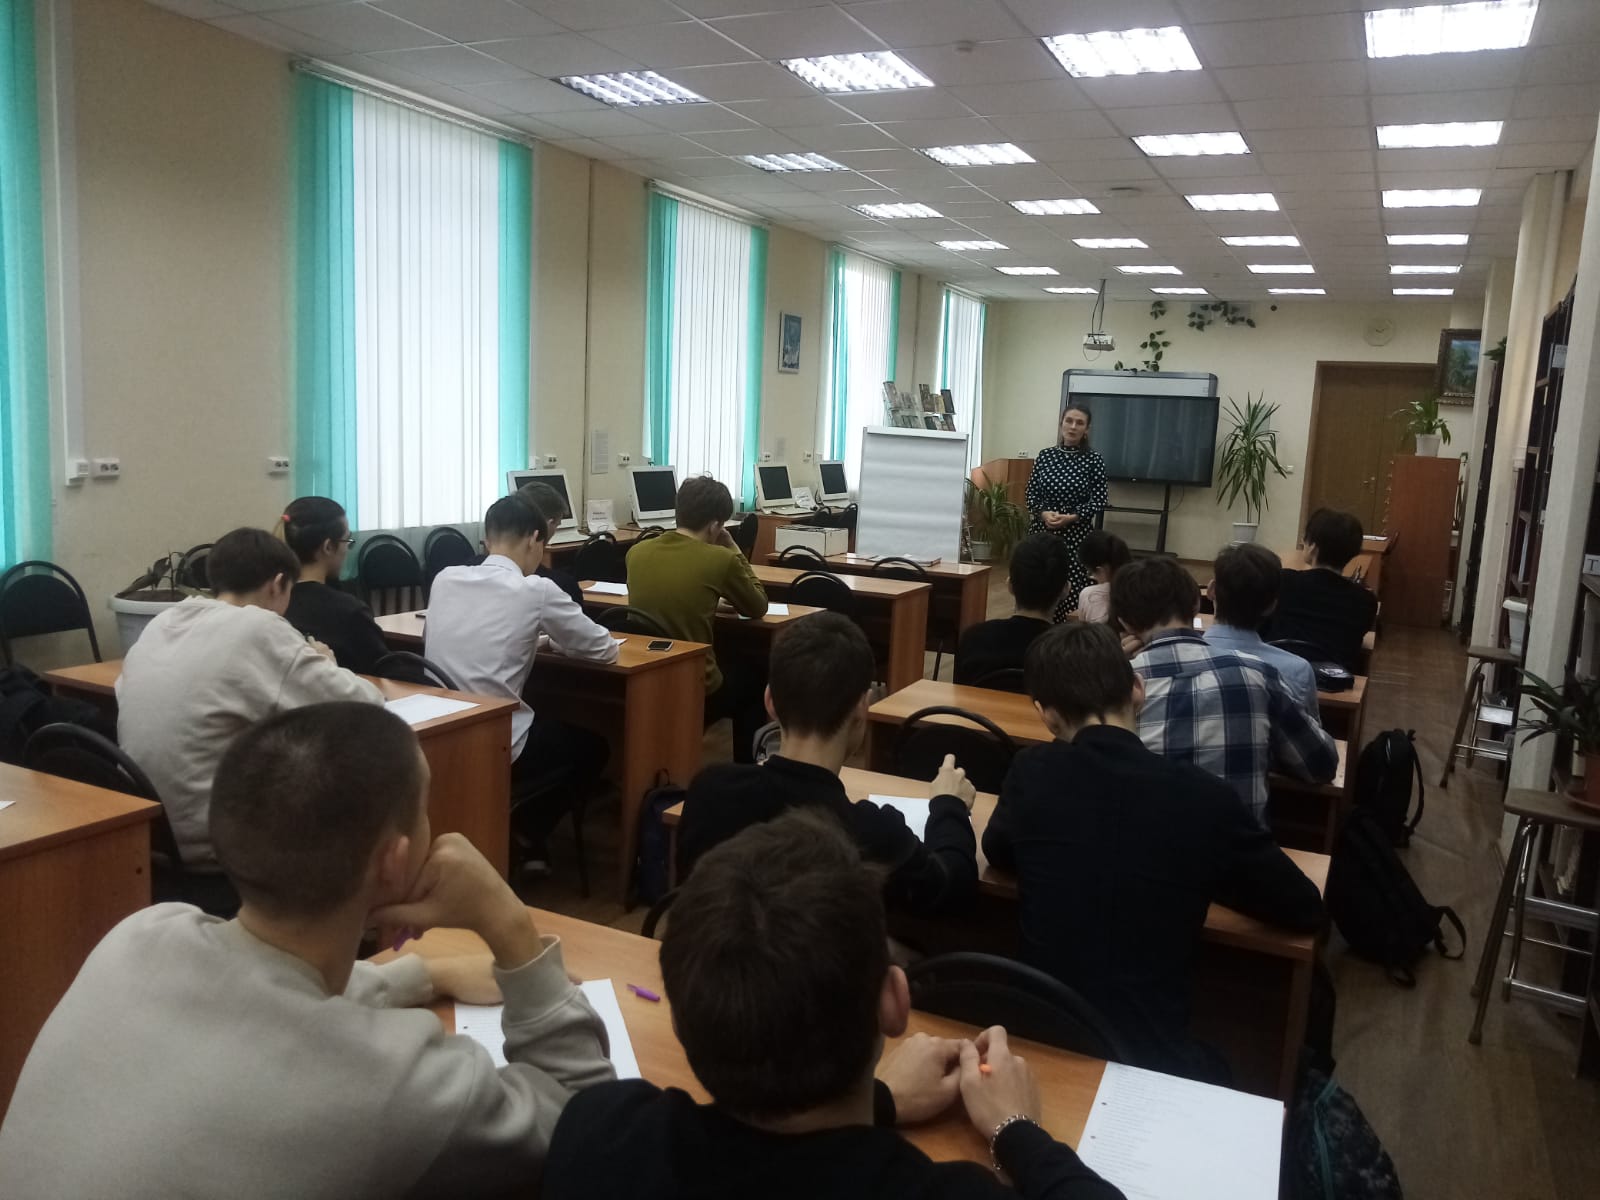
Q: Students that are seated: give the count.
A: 14